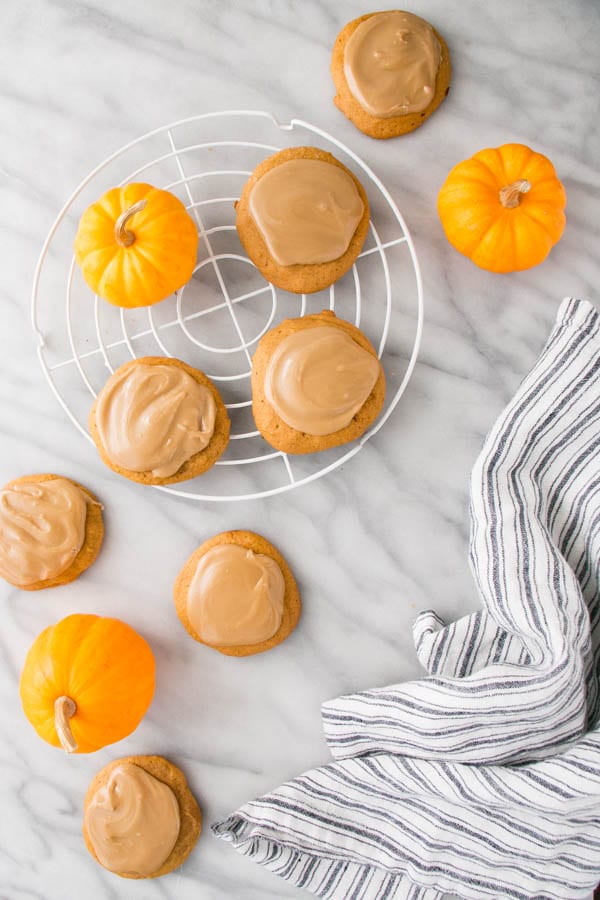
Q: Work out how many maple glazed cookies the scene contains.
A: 7